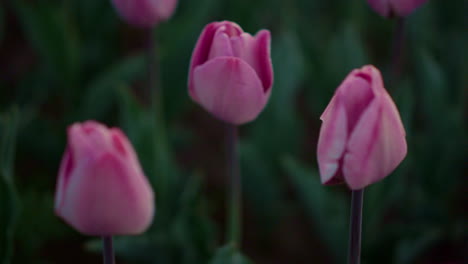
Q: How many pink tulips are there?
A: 5